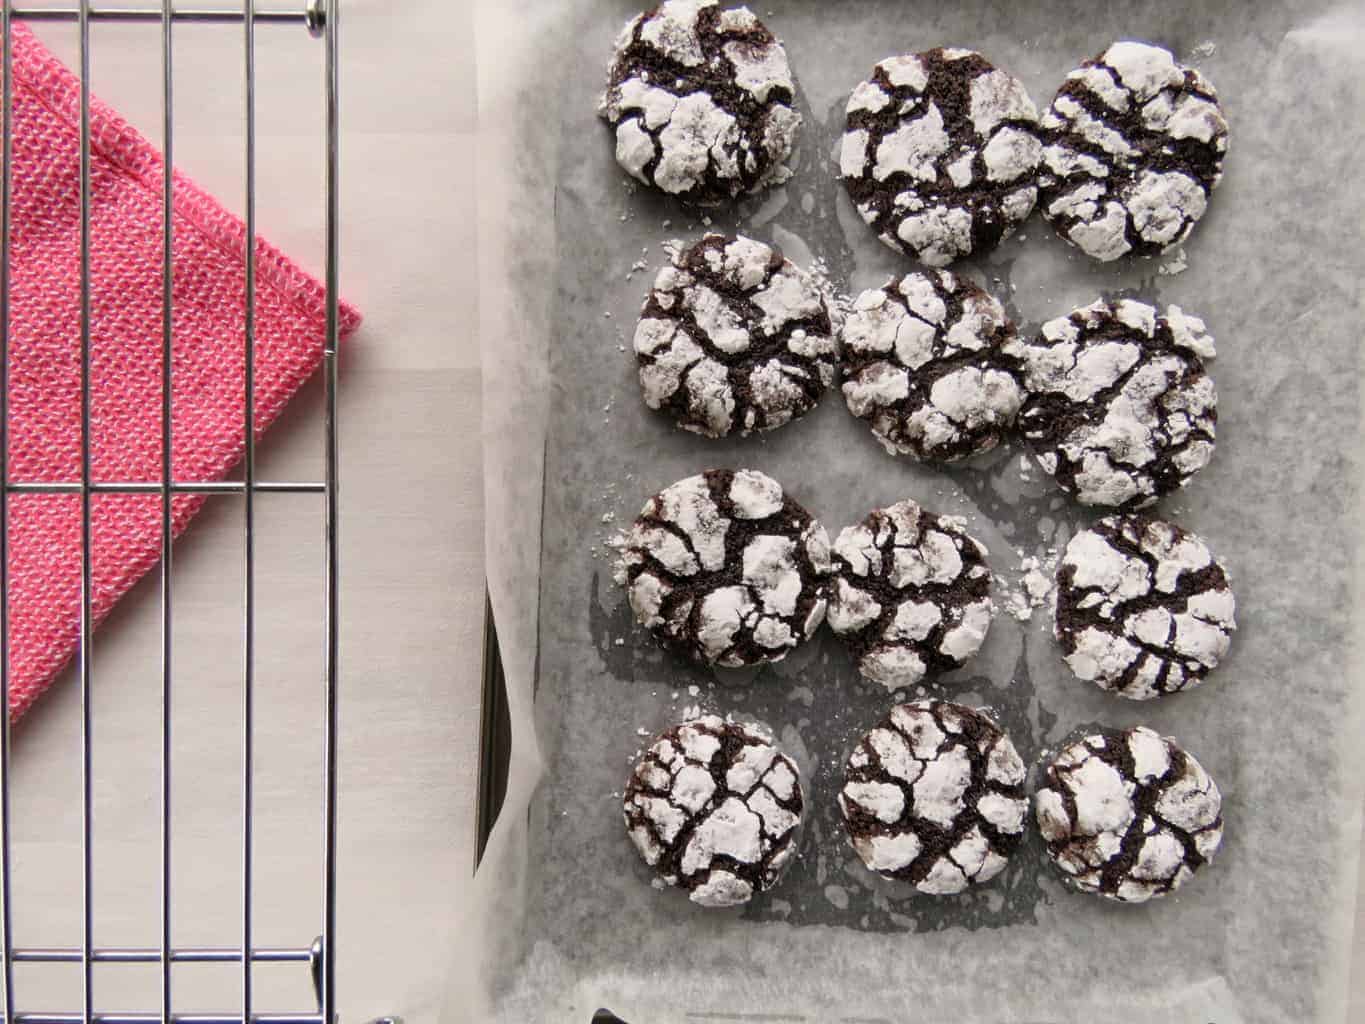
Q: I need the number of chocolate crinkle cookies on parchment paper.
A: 12